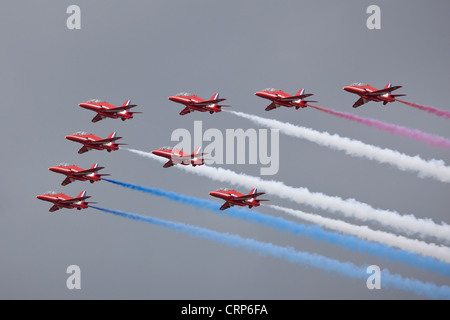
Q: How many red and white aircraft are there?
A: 9